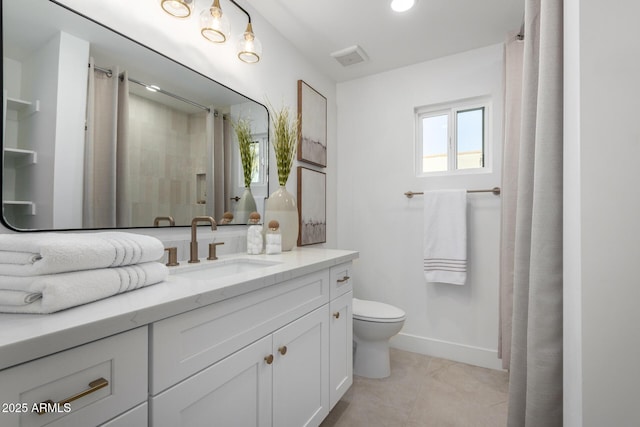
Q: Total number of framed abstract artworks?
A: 2